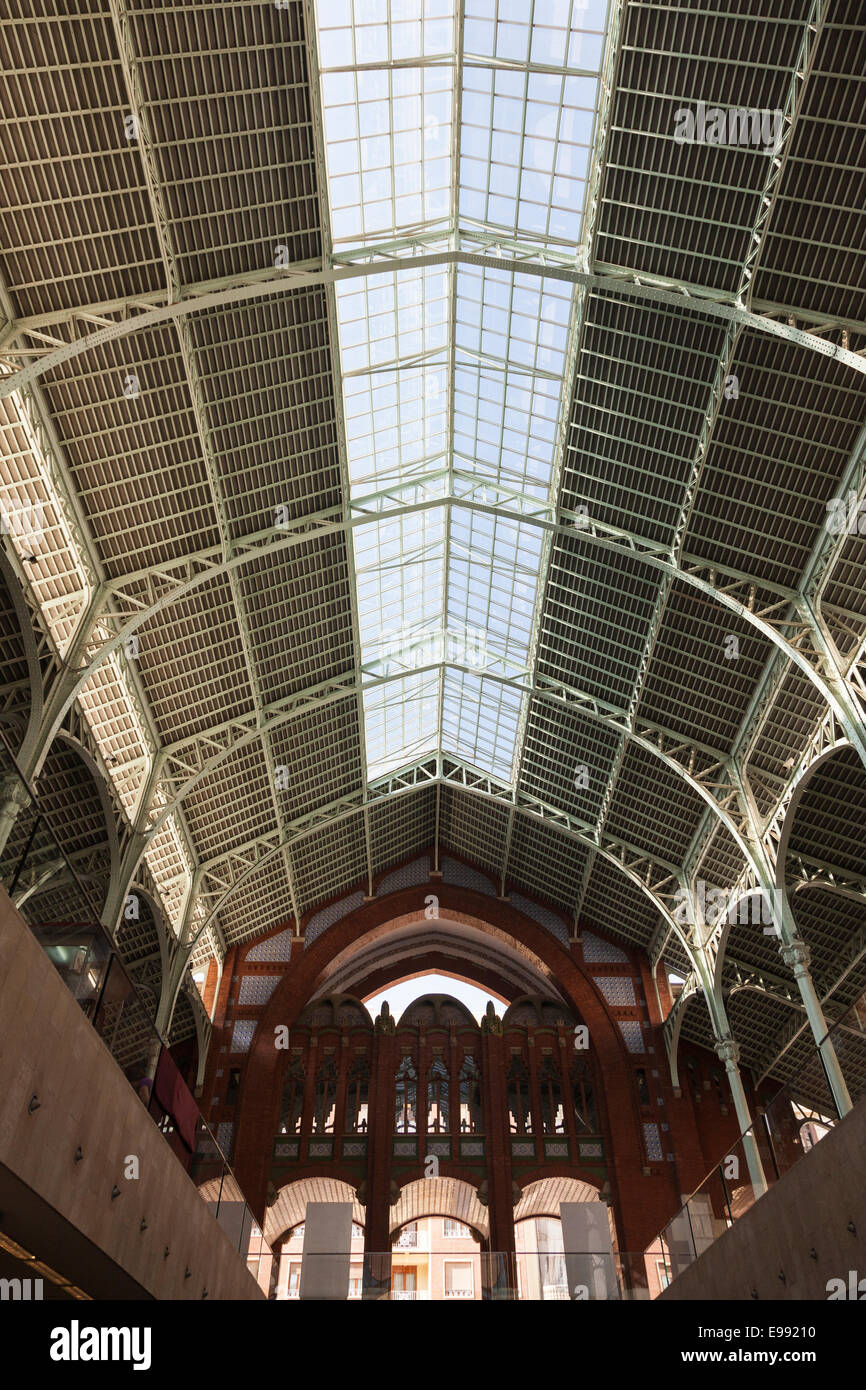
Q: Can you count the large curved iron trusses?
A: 4